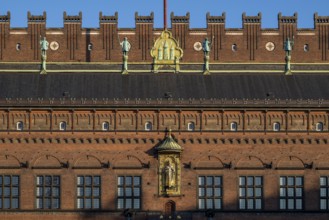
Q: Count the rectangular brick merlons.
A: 10